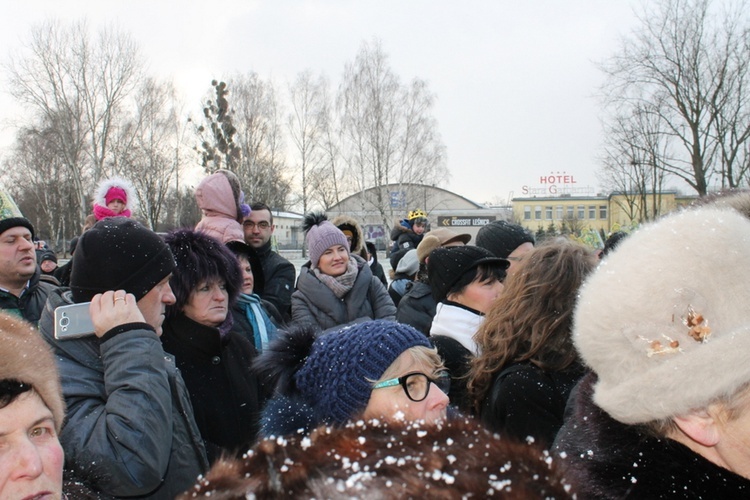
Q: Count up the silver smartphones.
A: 1